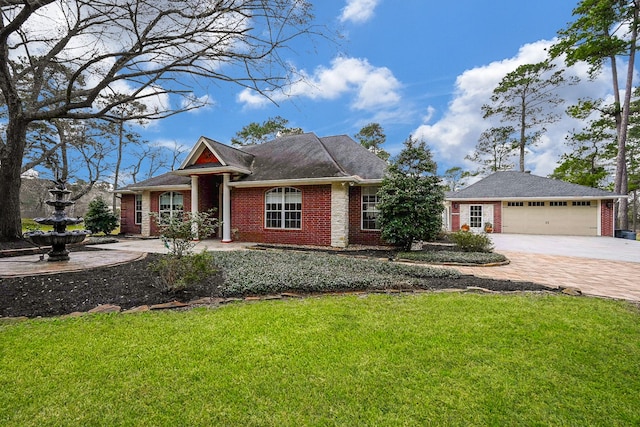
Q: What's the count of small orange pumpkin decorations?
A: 2